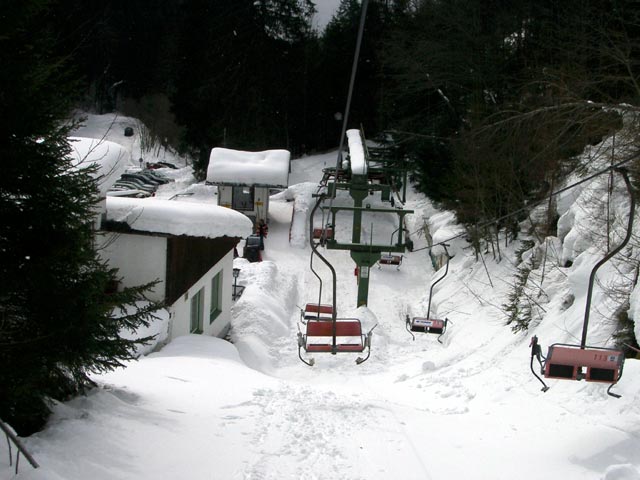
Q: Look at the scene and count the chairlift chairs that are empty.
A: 6